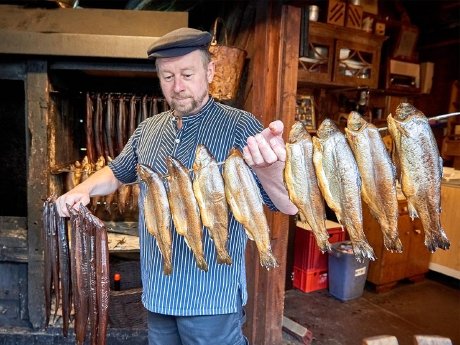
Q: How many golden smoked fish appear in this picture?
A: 8